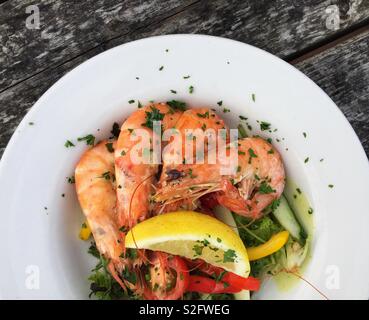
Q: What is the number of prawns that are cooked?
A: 4